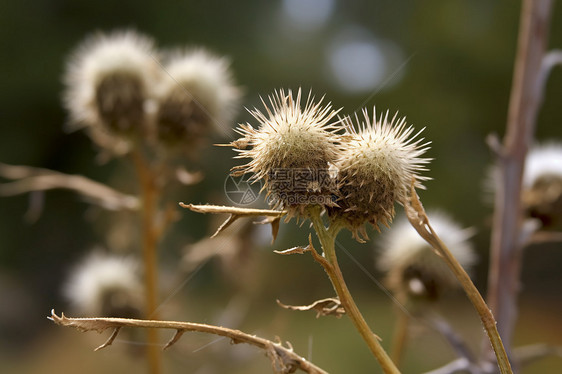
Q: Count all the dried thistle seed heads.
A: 7